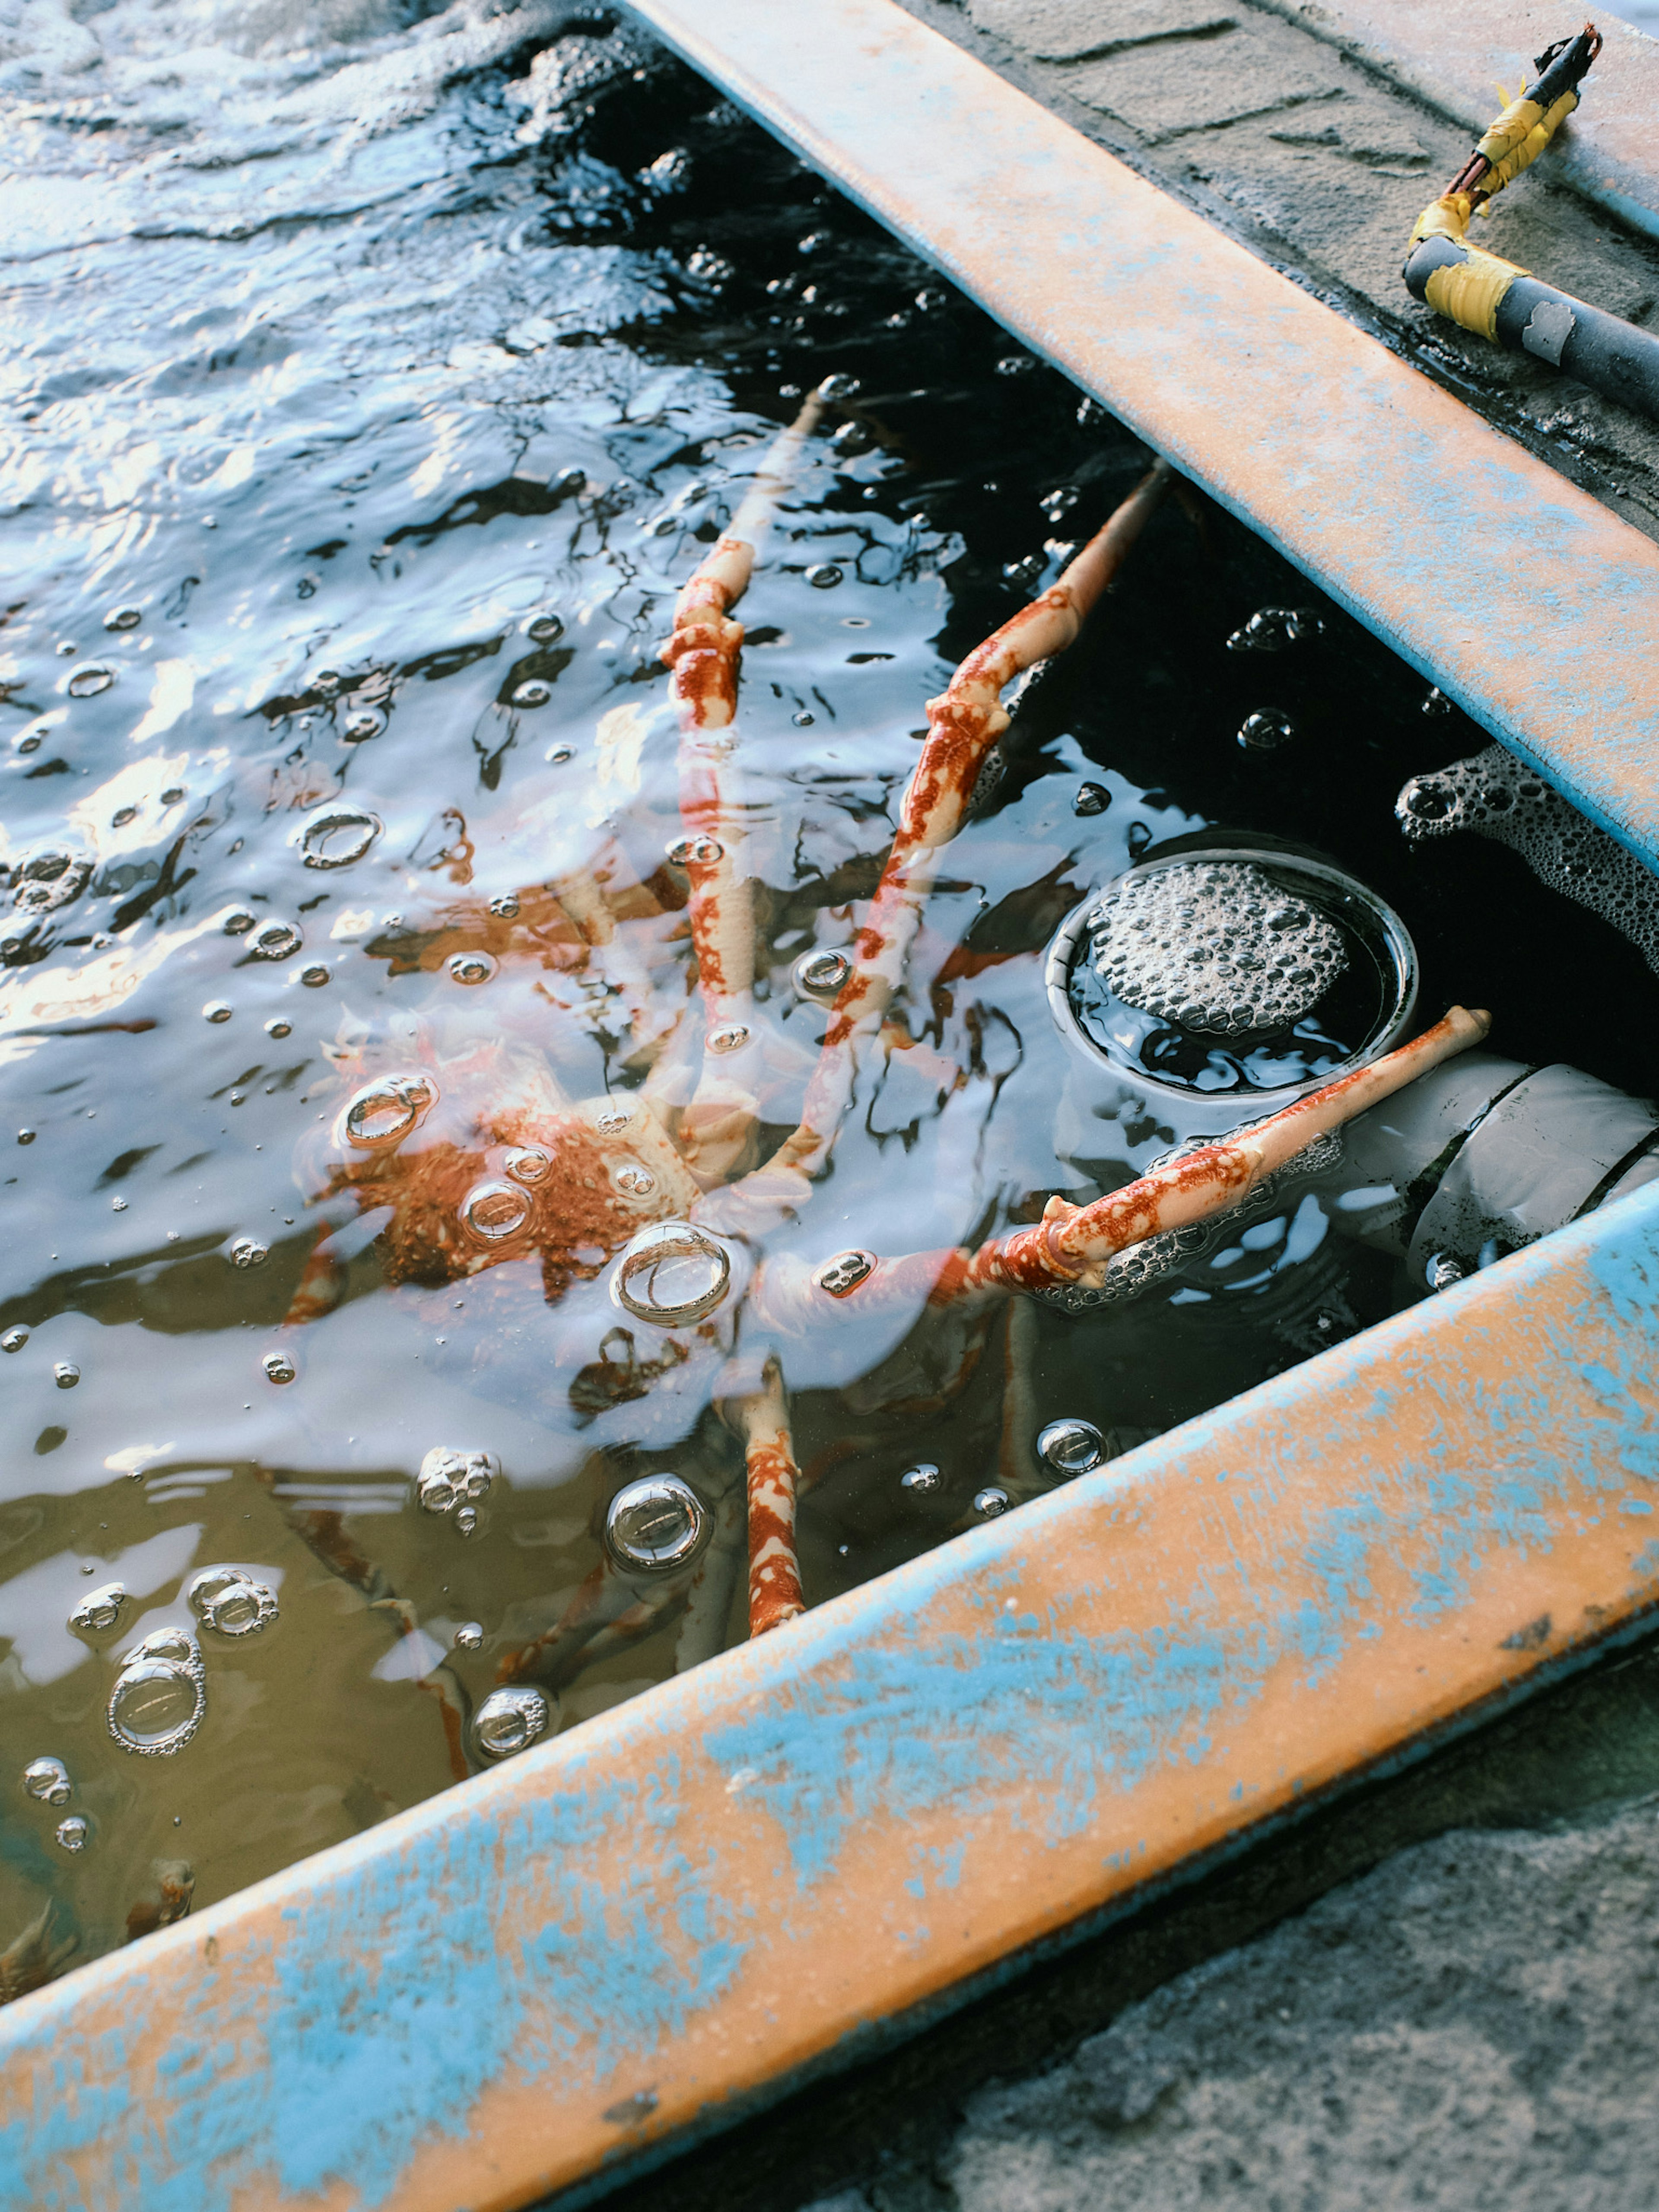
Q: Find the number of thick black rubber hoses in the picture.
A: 1